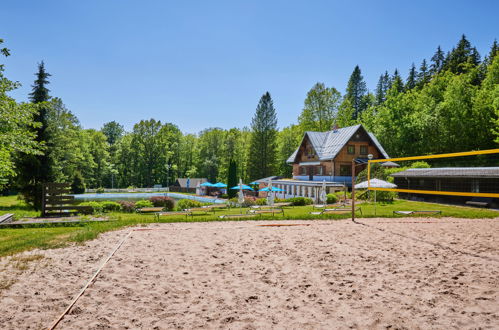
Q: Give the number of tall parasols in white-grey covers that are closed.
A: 3